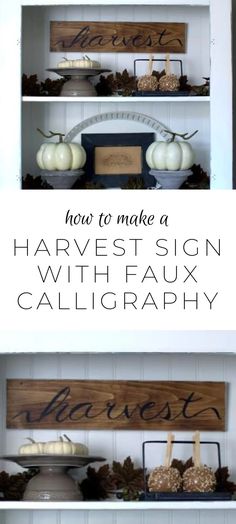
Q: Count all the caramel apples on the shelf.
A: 2